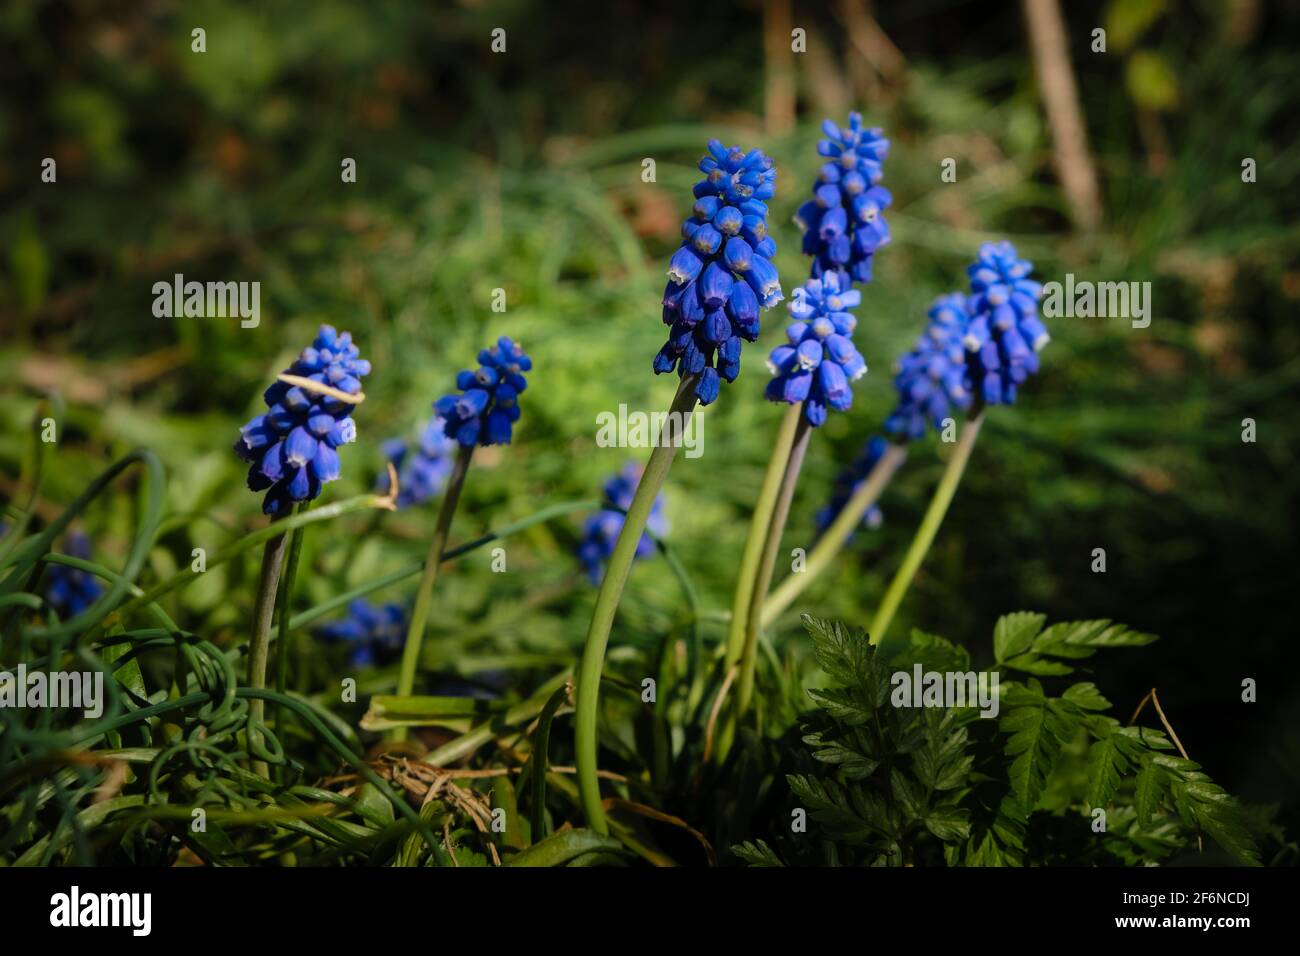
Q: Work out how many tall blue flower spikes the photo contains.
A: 7